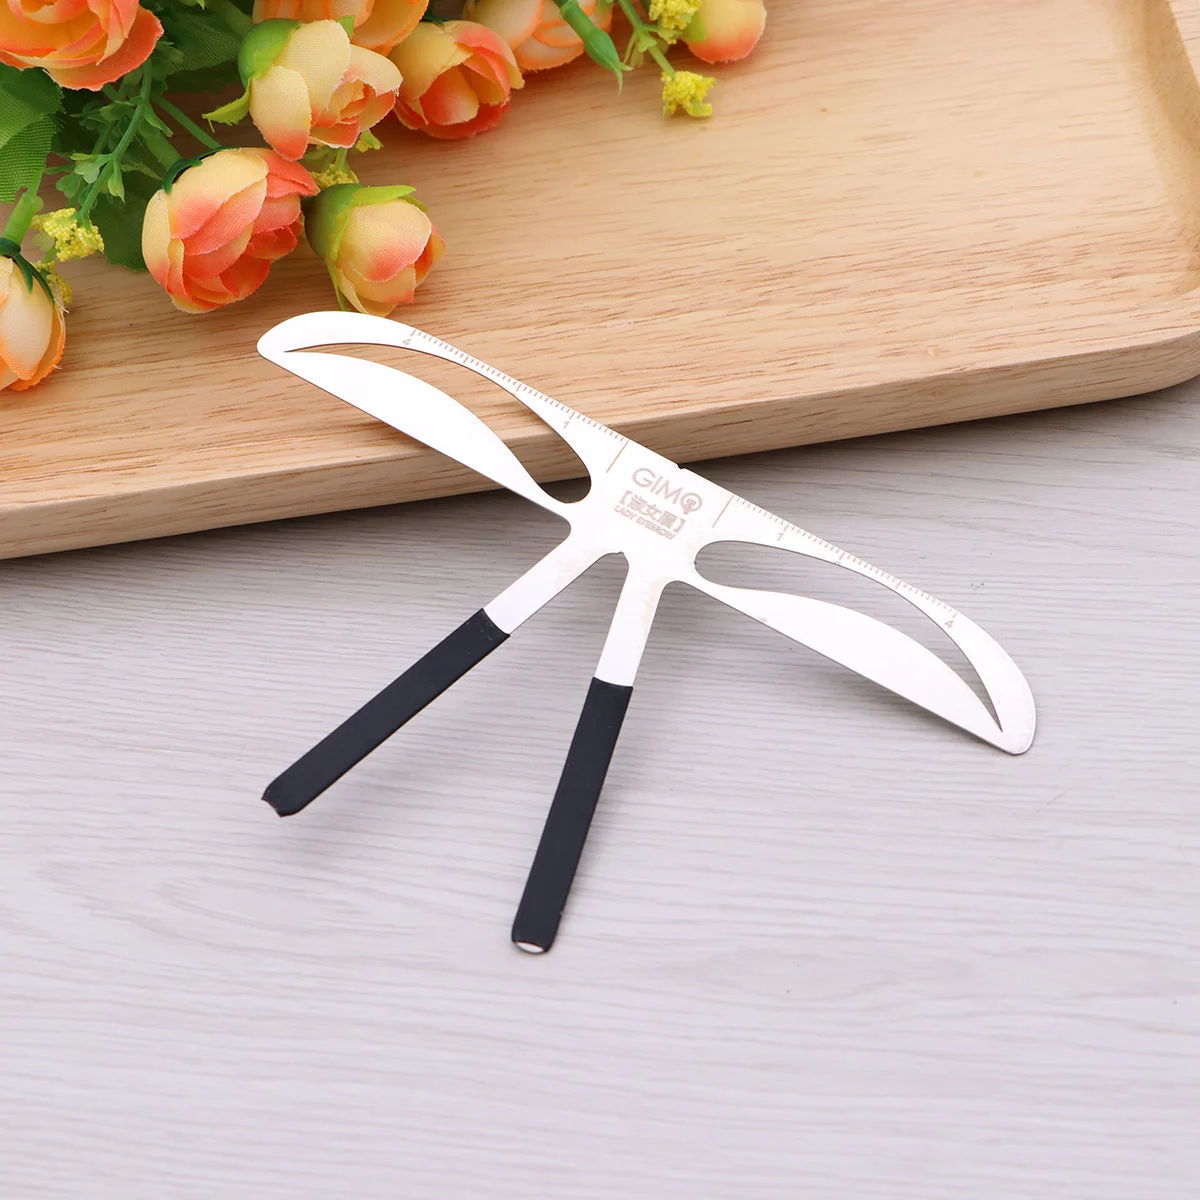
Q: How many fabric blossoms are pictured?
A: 9